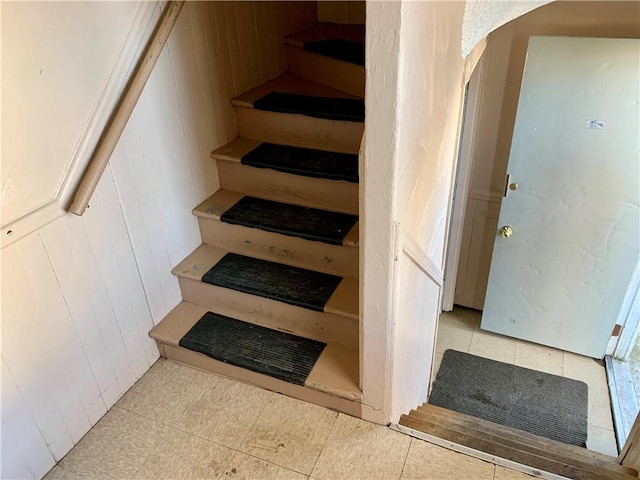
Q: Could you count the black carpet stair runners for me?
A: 6